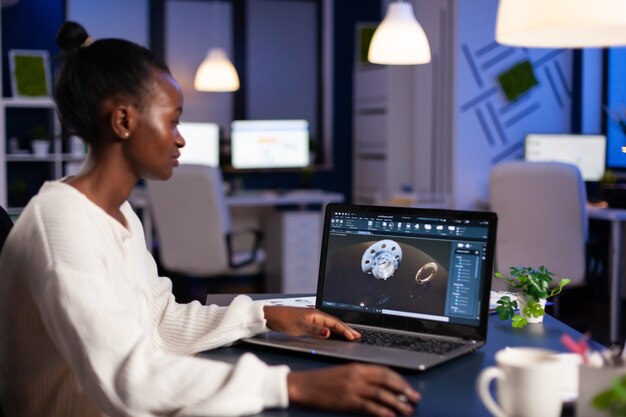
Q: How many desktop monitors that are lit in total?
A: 3